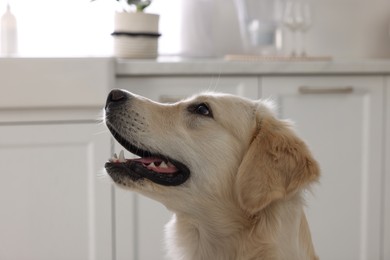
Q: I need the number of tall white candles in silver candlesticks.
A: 0